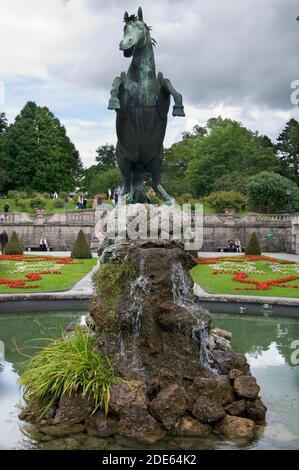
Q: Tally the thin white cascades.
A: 2